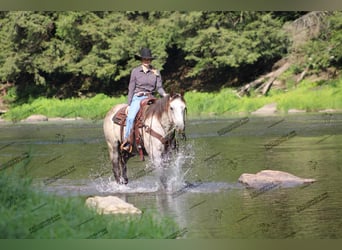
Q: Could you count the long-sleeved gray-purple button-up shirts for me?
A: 1